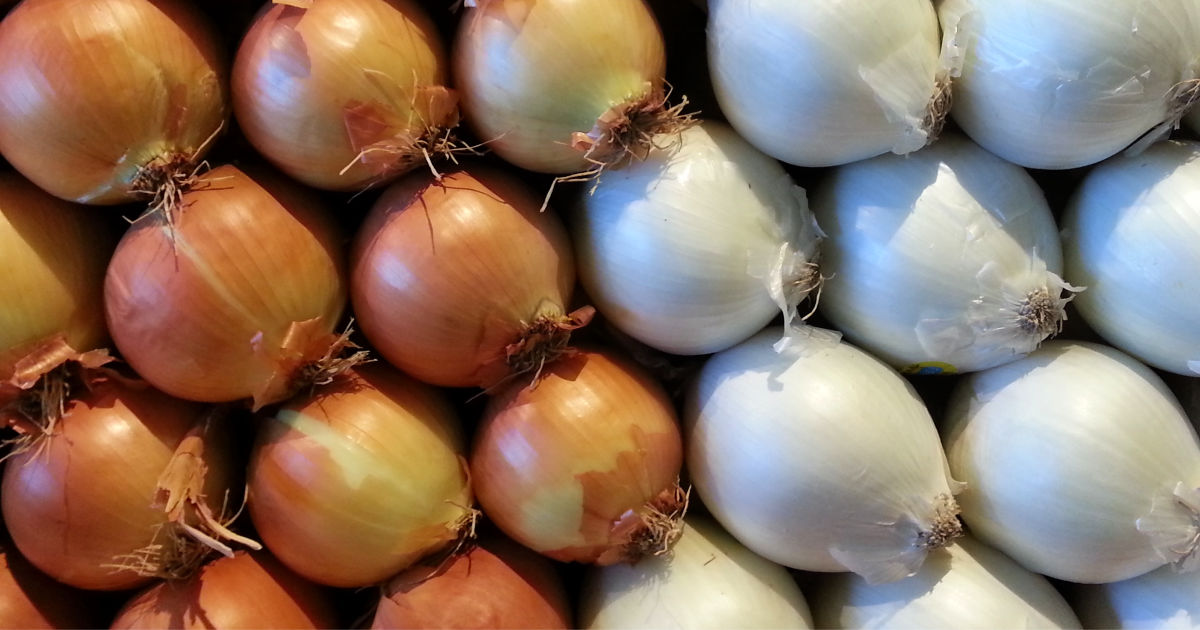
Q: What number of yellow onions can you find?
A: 12